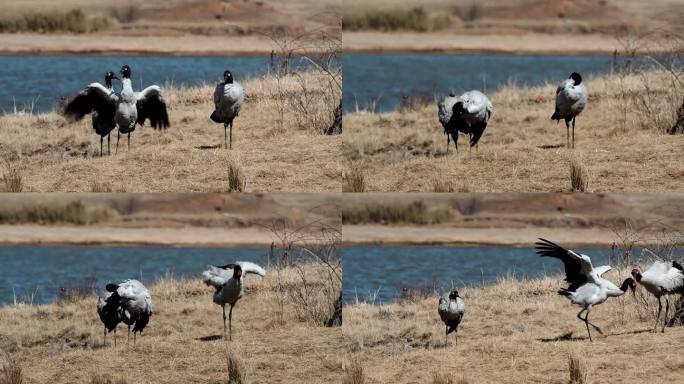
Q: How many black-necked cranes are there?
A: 12